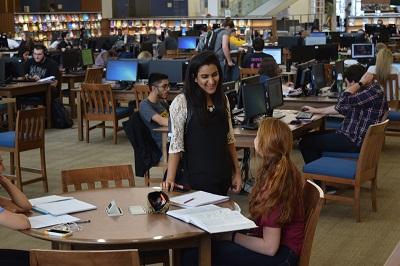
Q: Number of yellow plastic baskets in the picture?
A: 0